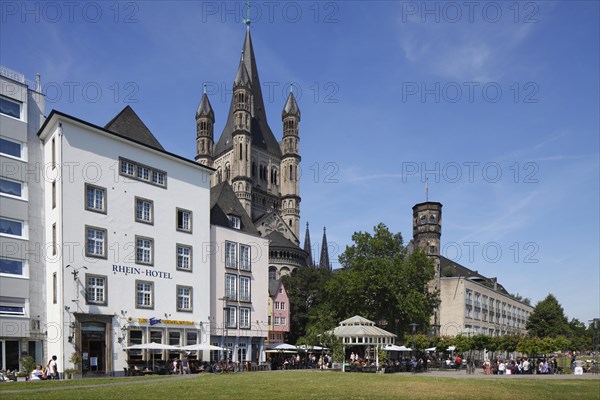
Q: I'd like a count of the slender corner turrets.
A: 3